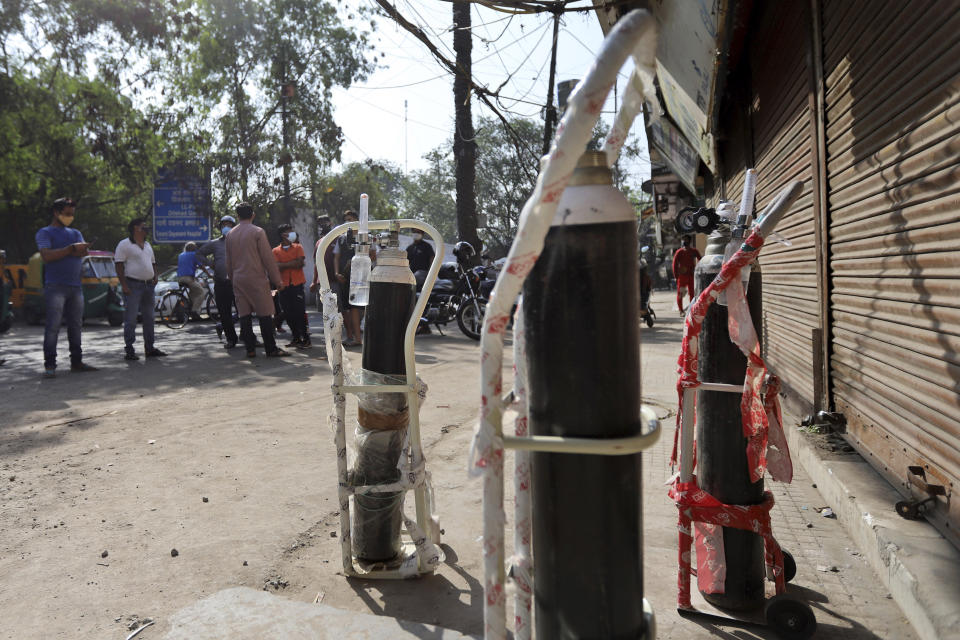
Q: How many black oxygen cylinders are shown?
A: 3